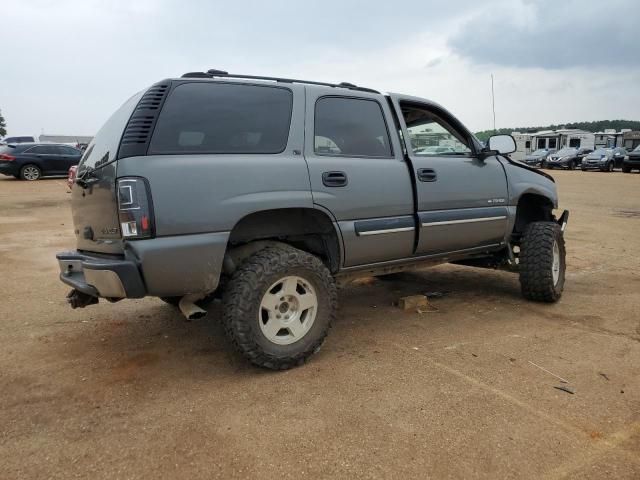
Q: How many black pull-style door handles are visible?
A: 2